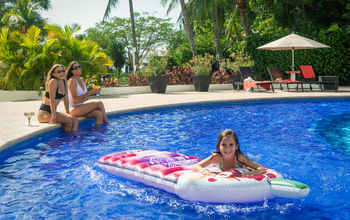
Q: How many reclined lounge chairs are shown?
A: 3